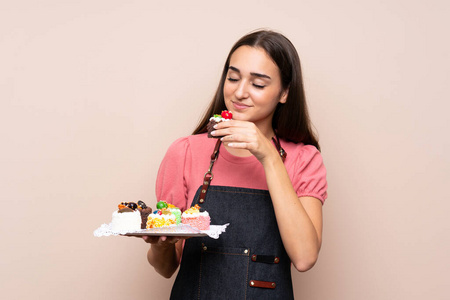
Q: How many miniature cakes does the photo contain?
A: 6